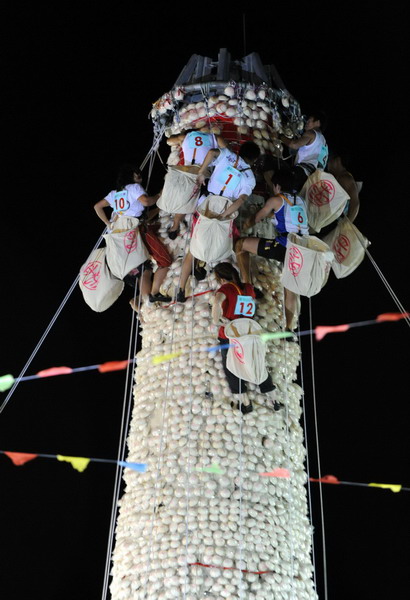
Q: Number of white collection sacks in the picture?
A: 8